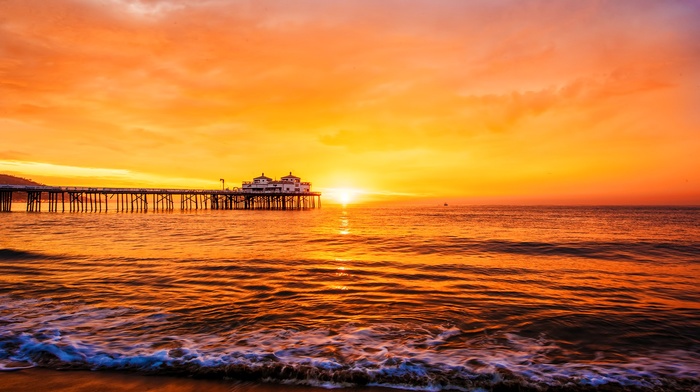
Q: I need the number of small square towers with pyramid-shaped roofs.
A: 2